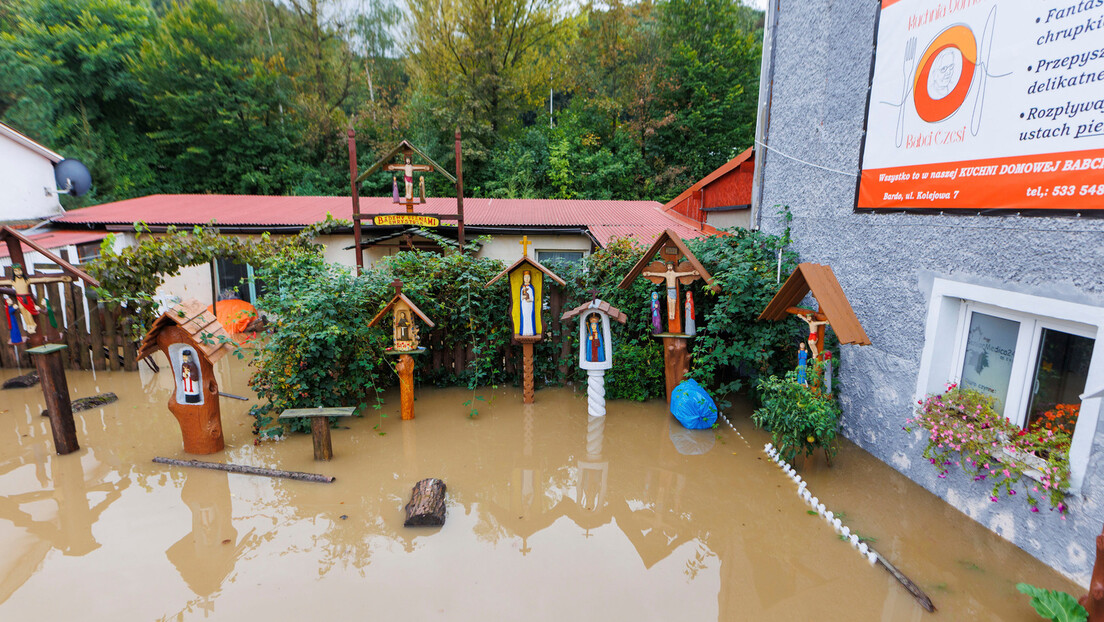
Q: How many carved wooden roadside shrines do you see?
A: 8